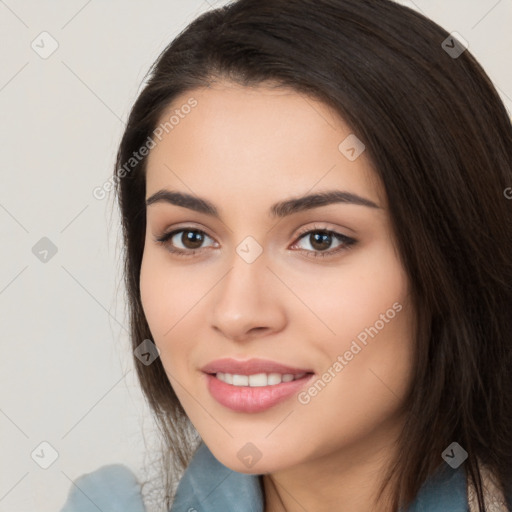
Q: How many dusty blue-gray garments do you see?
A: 1